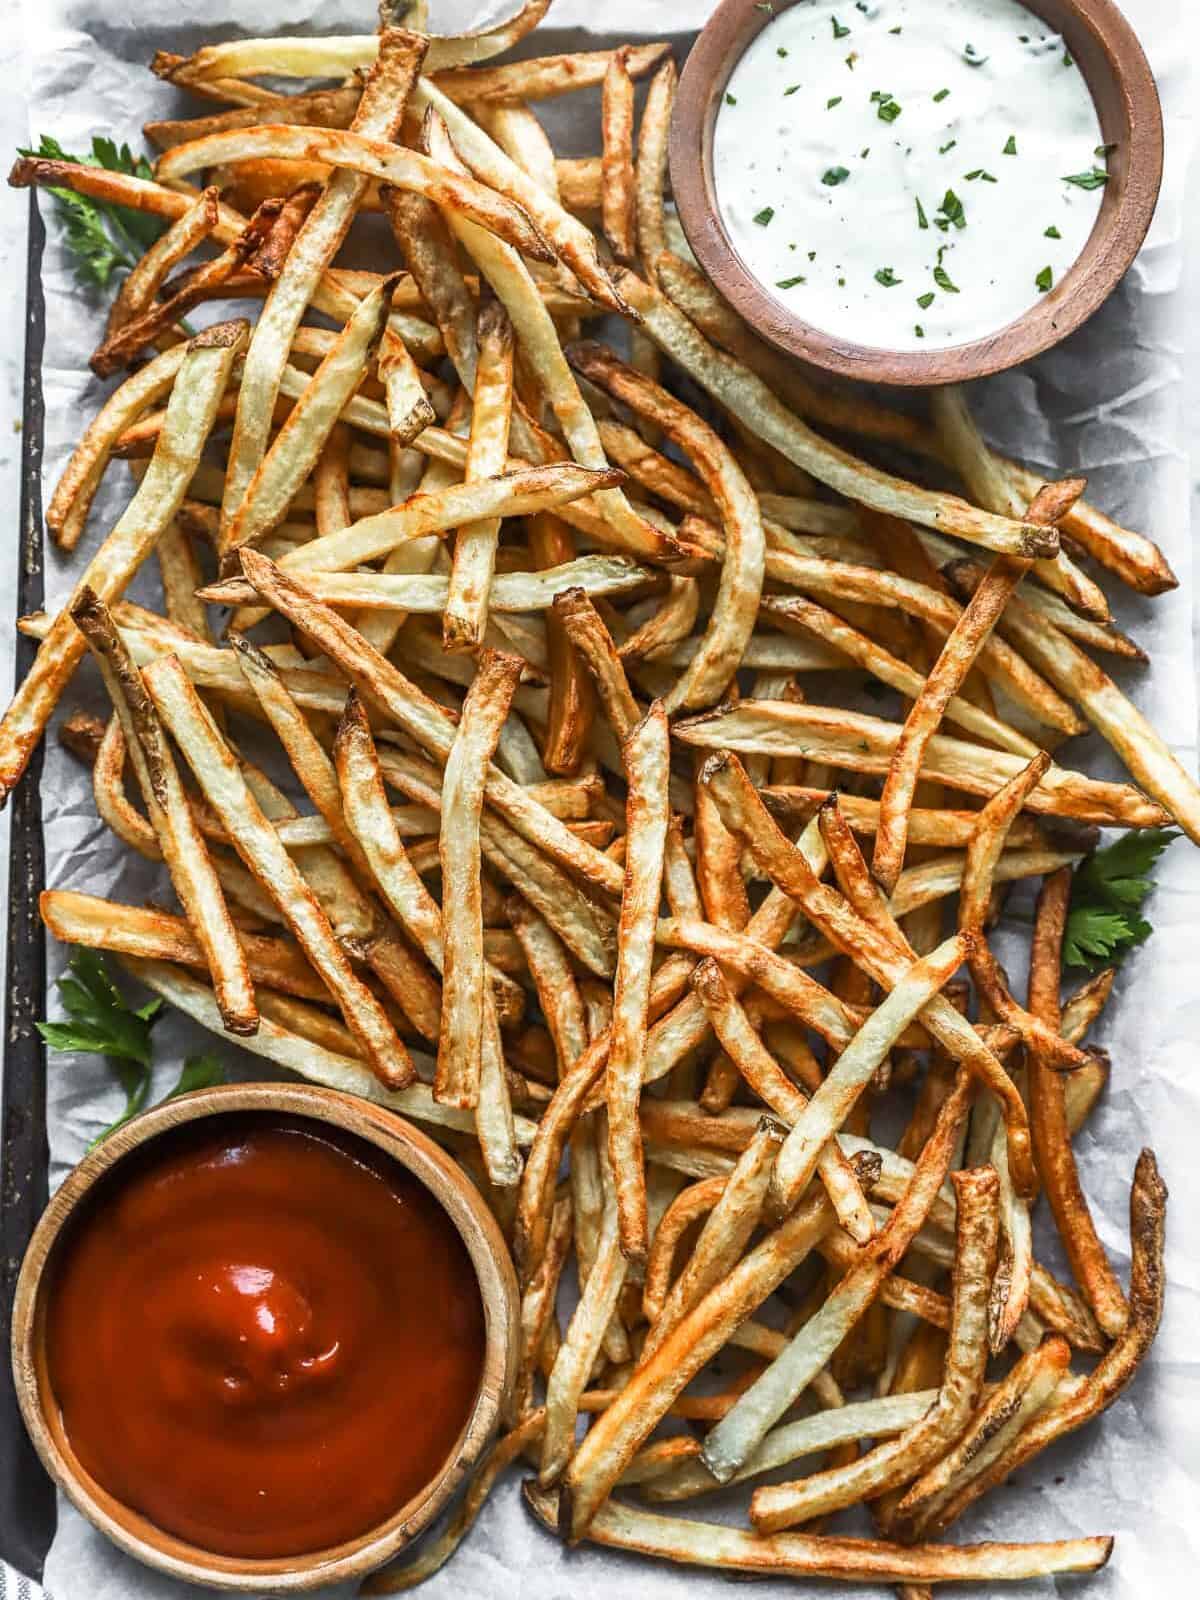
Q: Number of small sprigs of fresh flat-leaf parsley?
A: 3